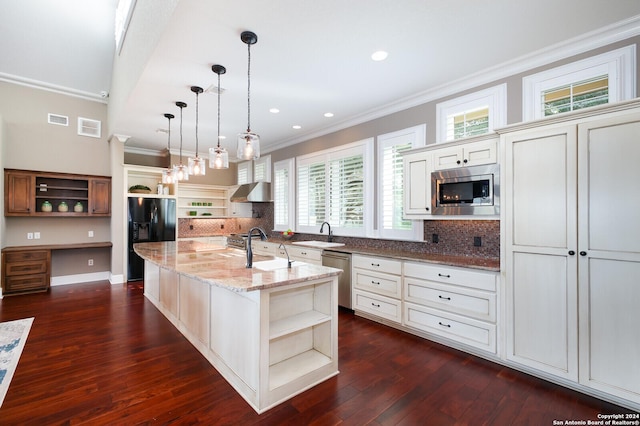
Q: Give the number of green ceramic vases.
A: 3